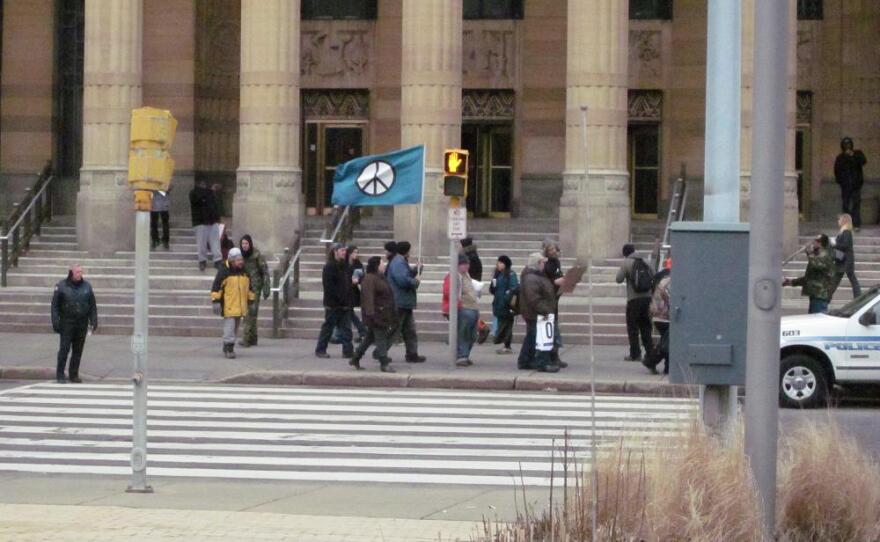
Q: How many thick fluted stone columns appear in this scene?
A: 5